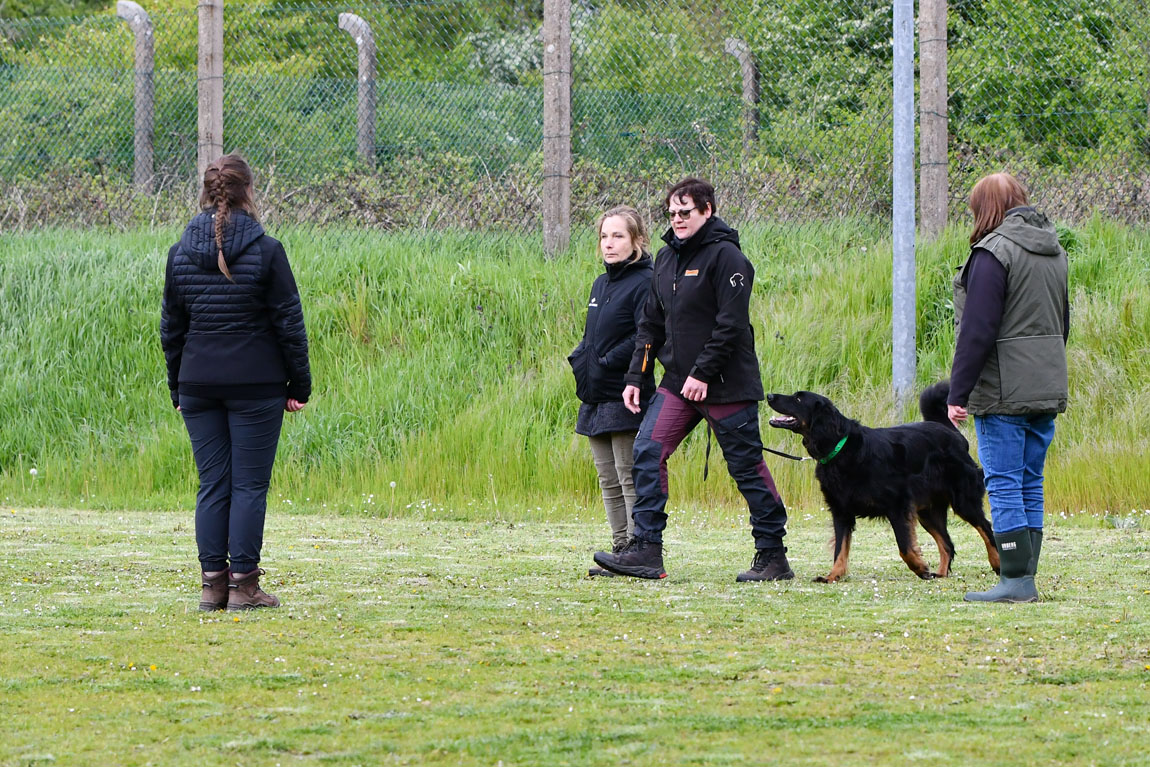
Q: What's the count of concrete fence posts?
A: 6